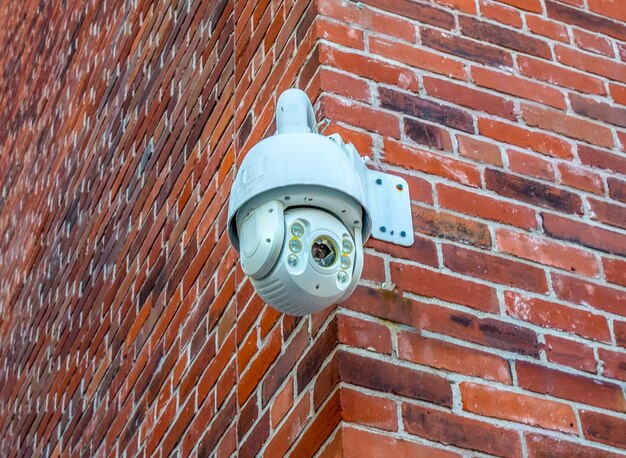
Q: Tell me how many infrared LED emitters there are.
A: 6